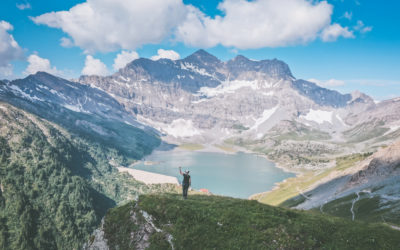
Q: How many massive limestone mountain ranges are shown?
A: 1